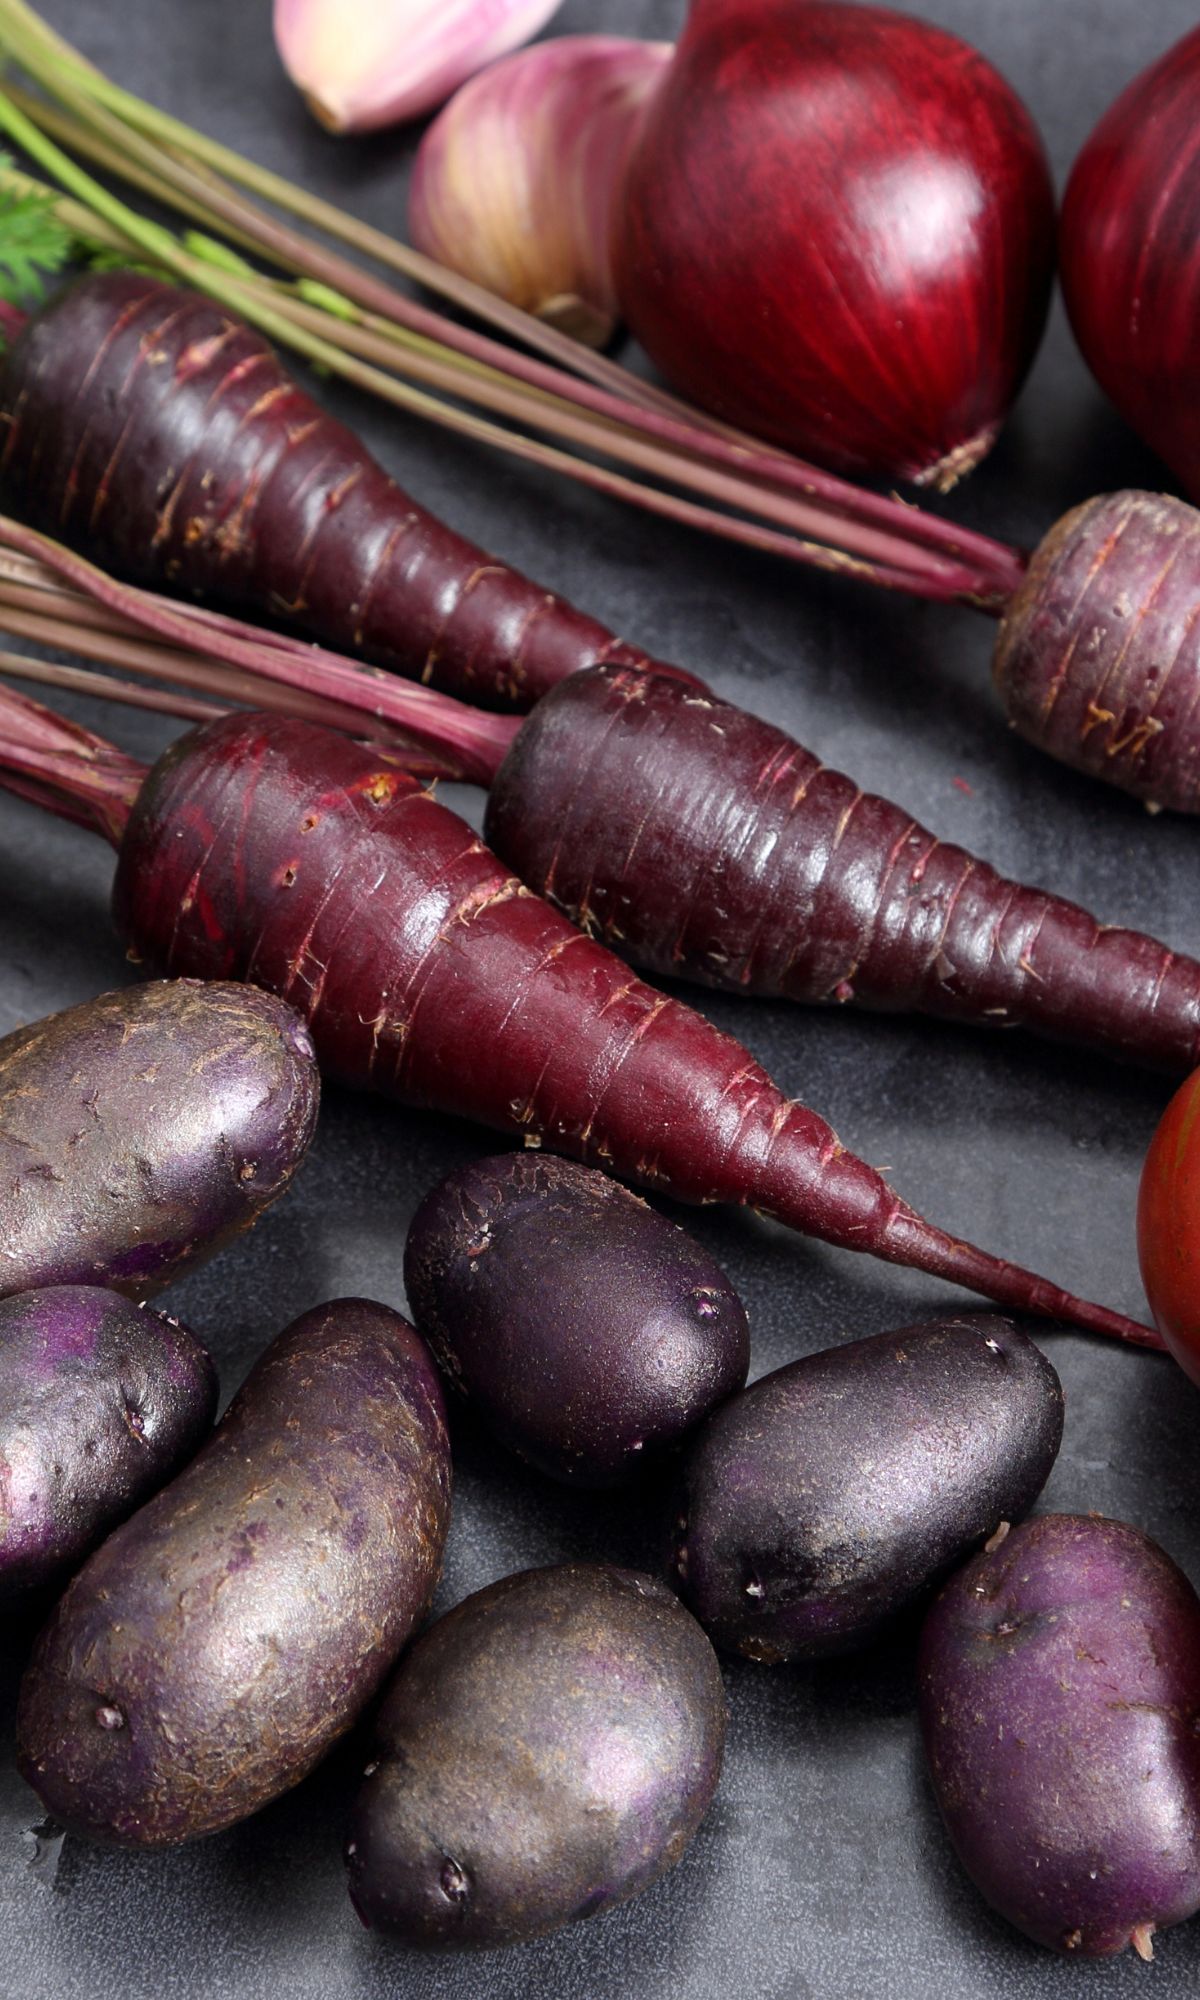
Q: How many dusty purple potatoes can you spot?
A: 7